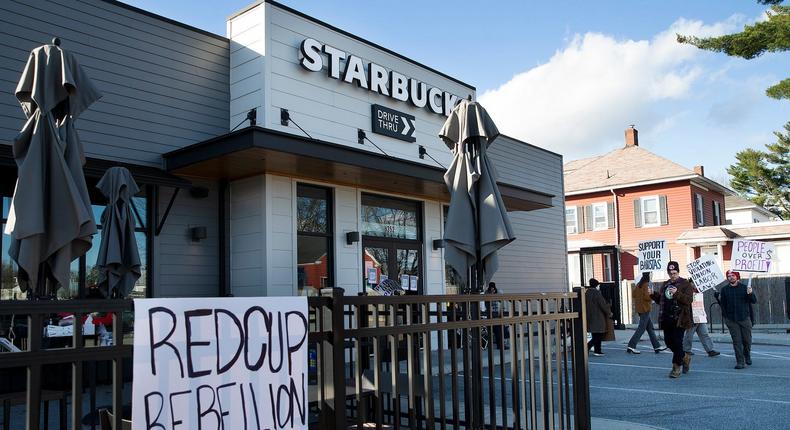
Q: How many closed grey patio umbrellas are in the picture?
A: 3